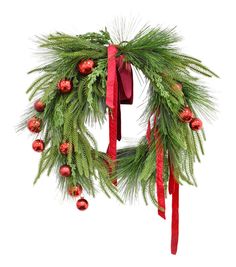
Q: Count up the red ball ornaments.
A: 12